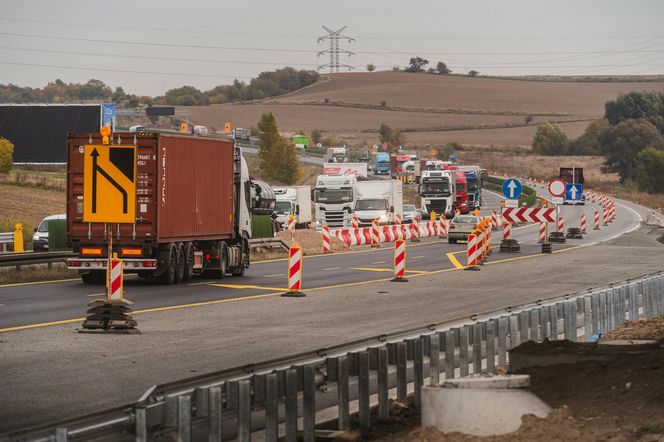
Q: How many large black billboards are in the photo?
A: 1